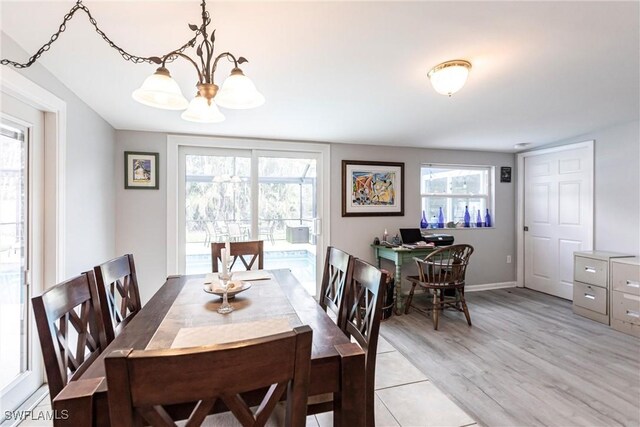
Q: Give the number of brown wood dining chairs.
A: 6